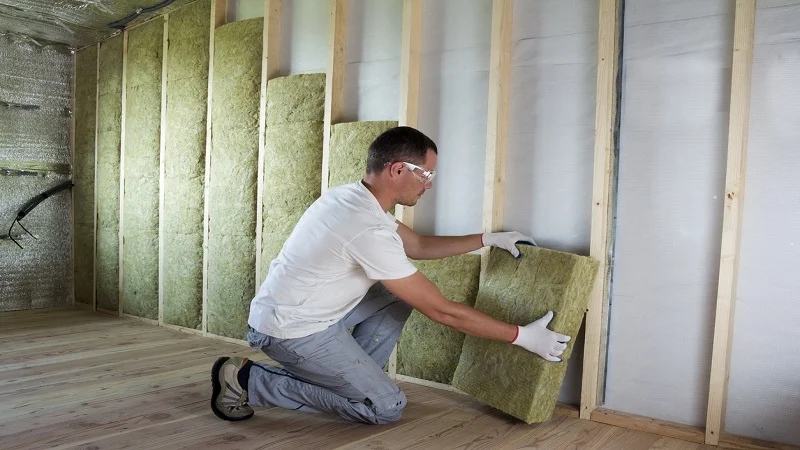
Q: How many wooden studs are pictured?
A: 11